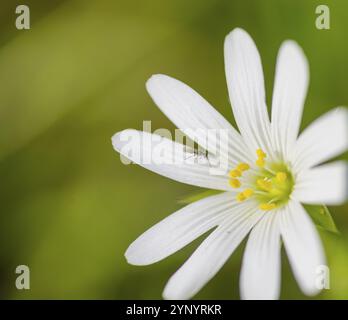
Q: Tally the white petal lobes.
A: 10